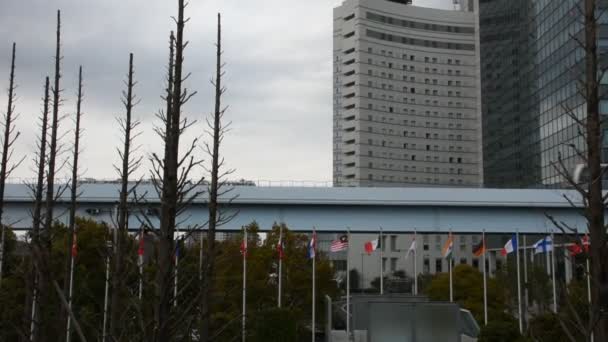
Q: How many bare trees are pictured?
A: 9